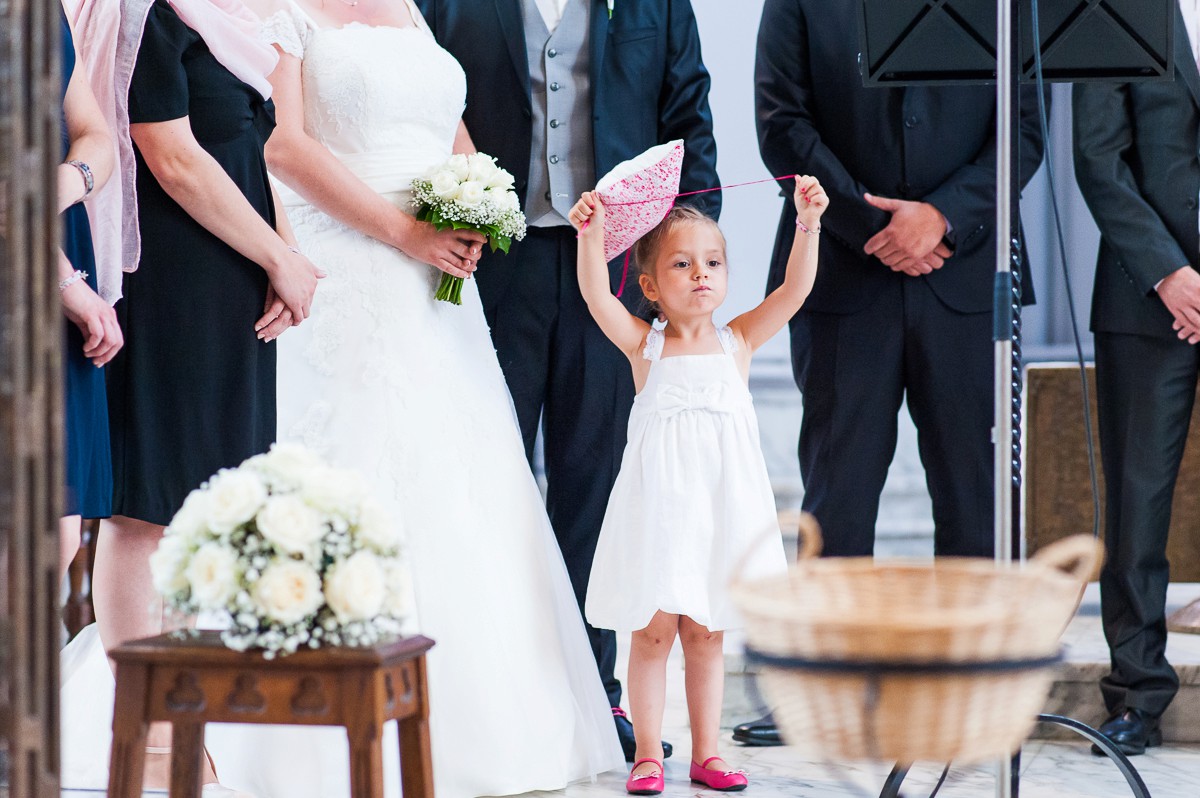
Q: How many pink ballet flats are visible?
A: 2